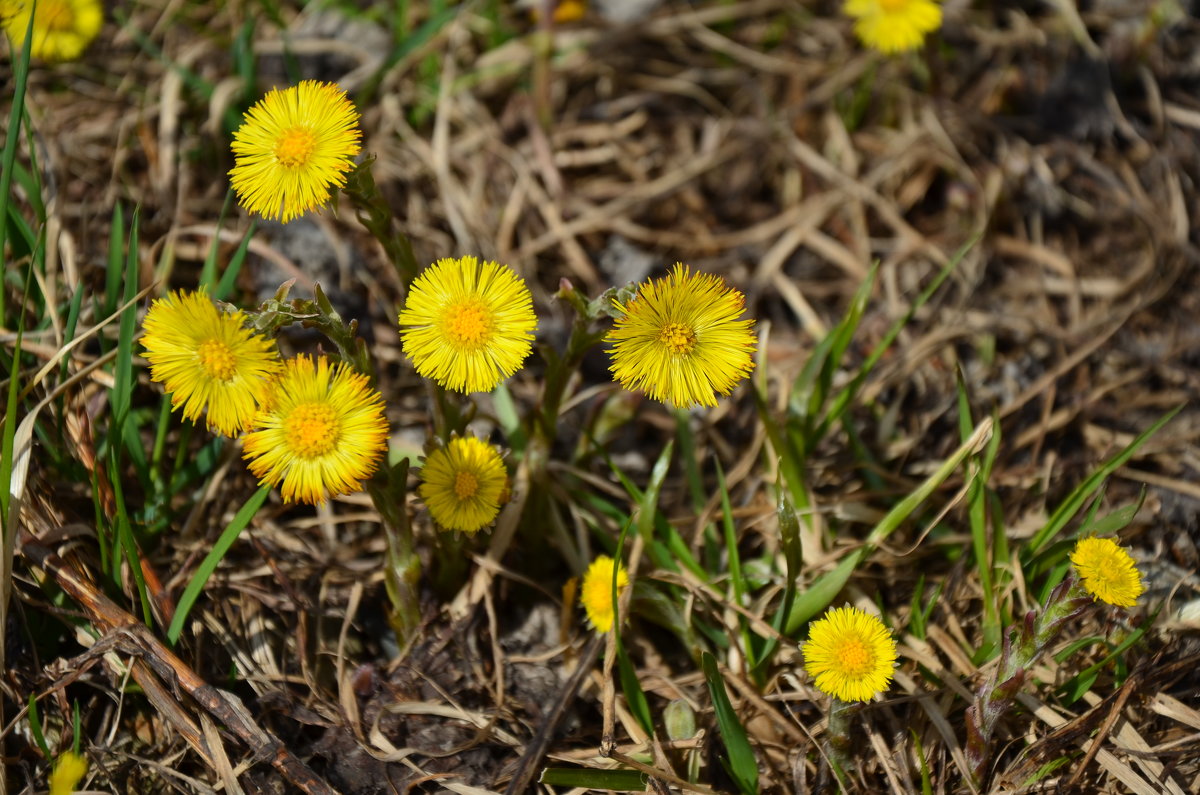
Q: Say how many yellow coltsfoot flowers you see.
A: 12